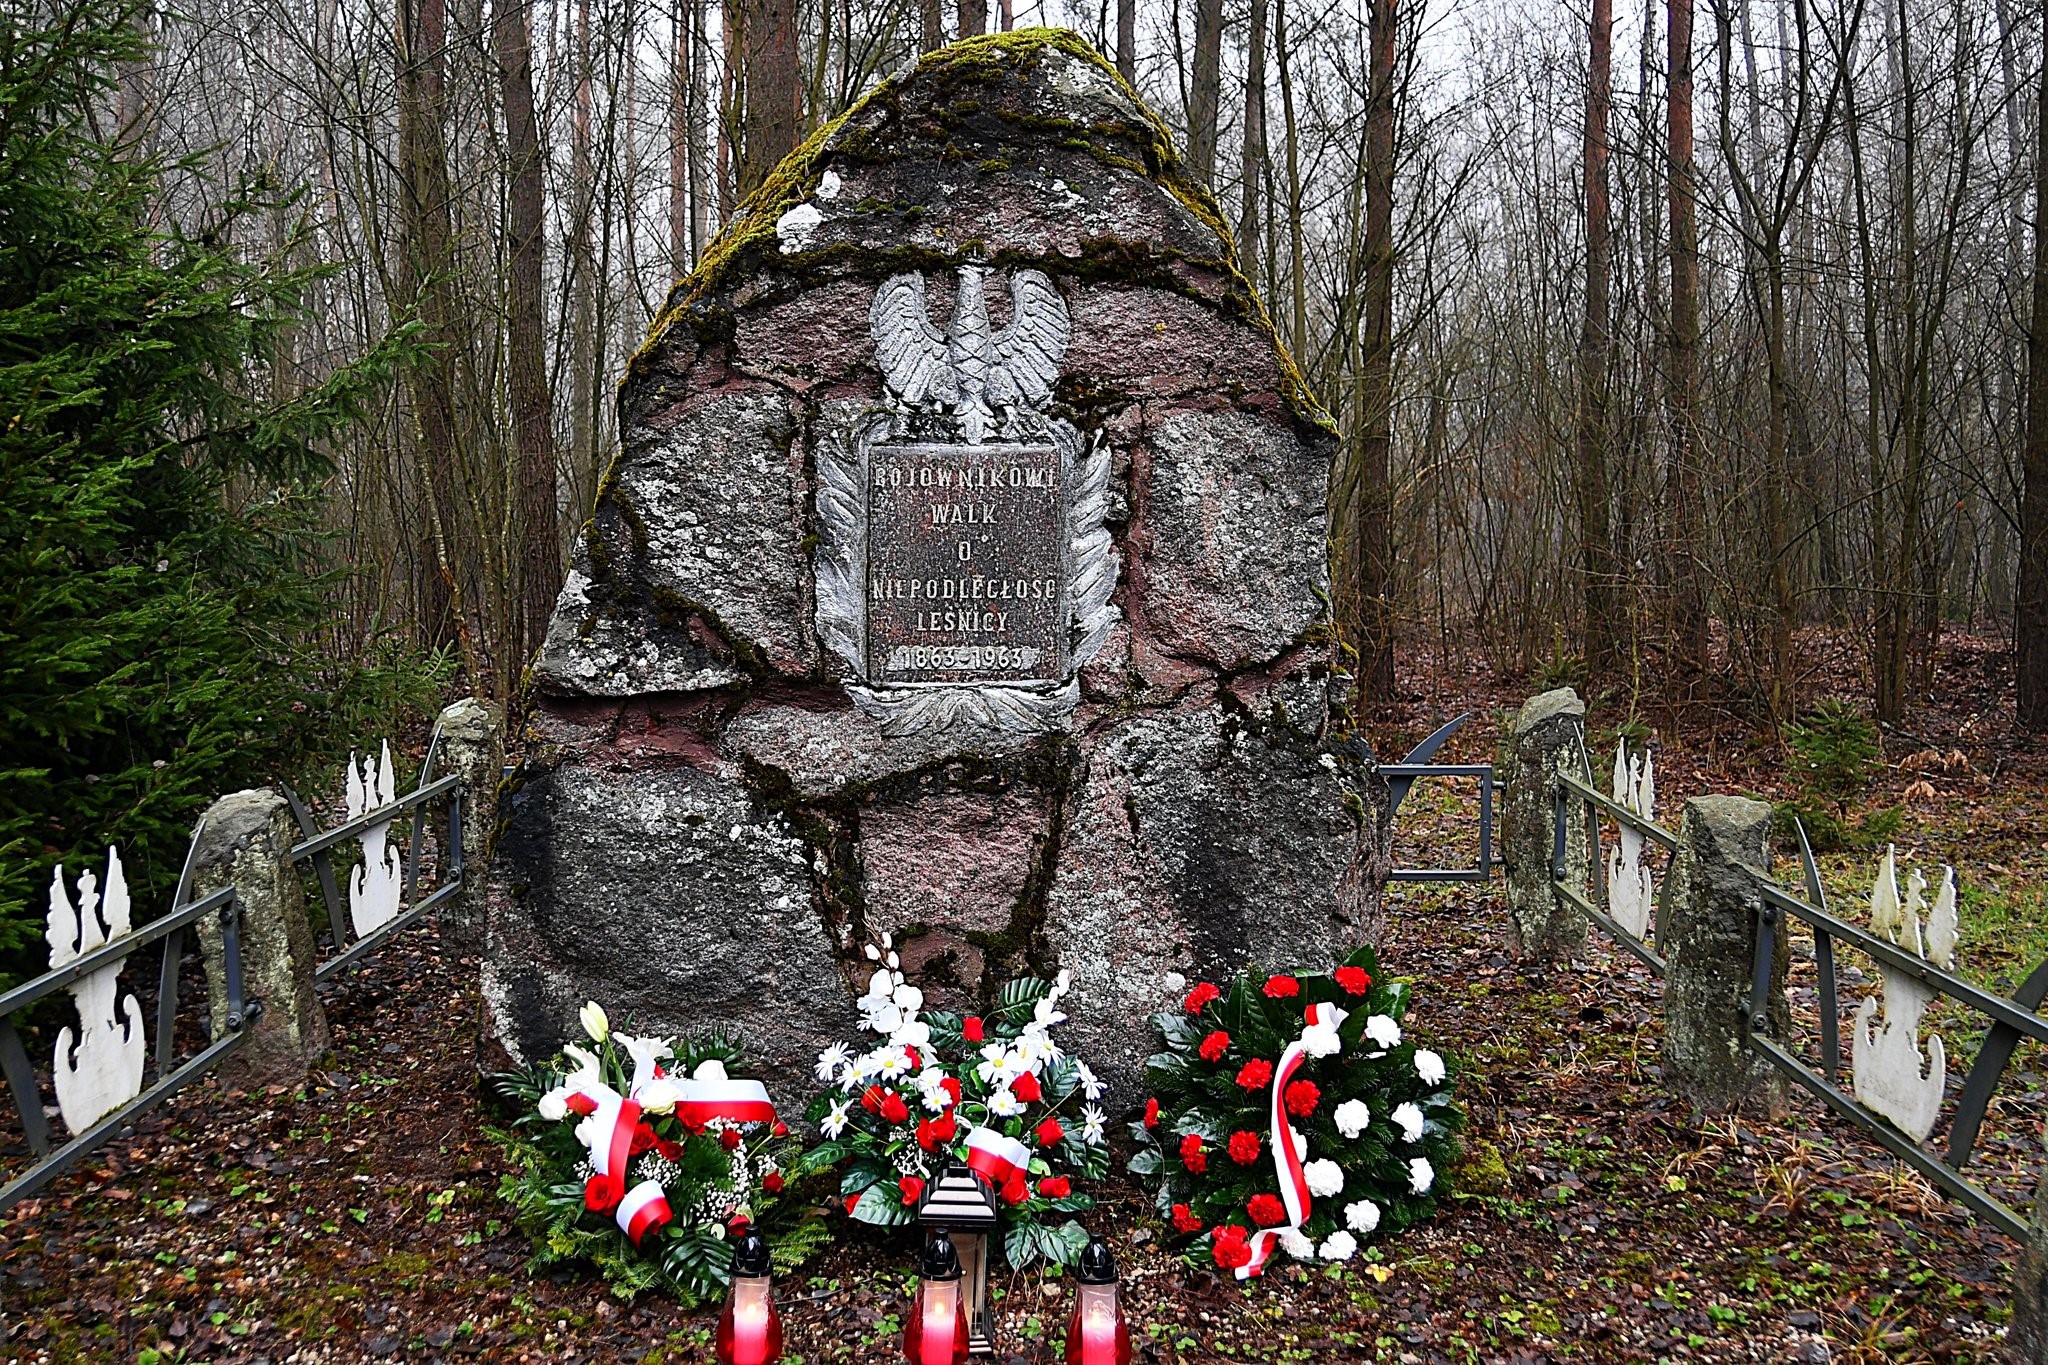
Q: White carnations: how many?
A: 11